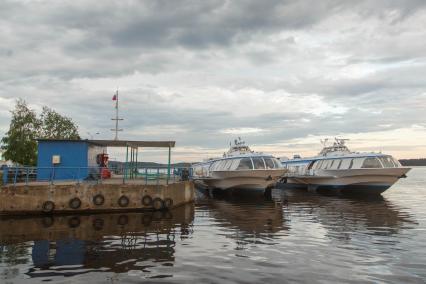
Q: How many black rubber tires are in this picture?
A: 7